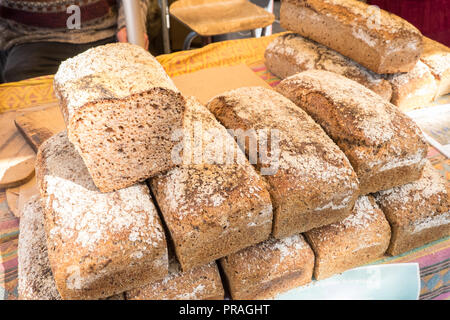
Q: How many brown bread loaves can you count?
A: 14